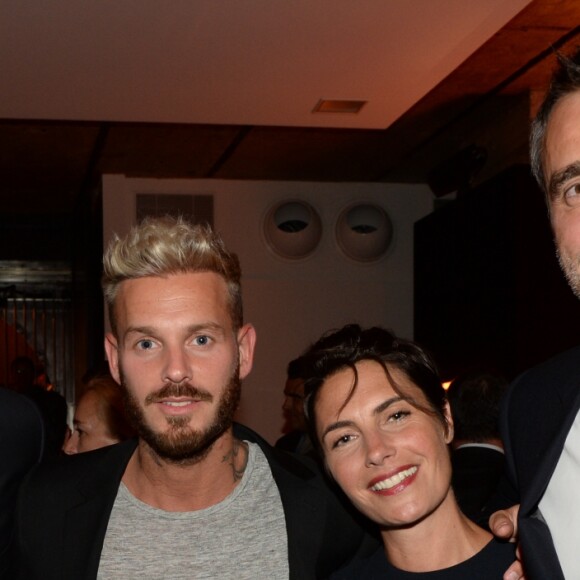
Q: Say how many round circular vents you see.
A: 2